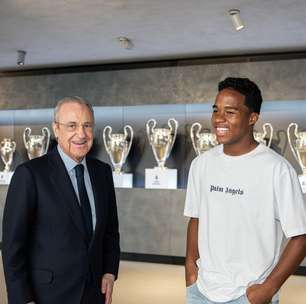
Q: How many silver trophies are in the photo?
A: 7